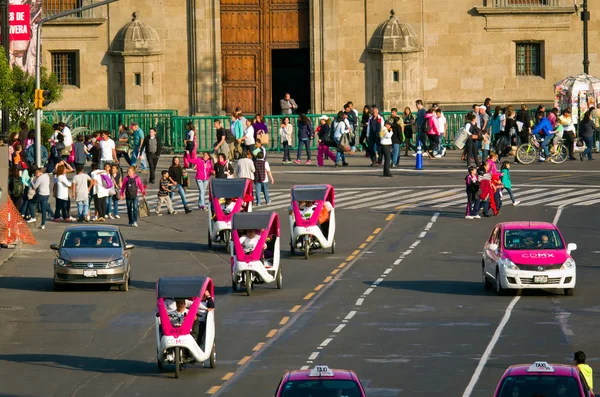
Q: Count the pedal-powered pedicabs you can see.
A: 4